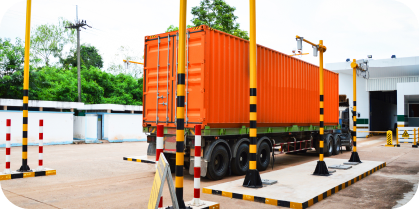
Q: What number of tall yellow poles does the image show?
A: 5